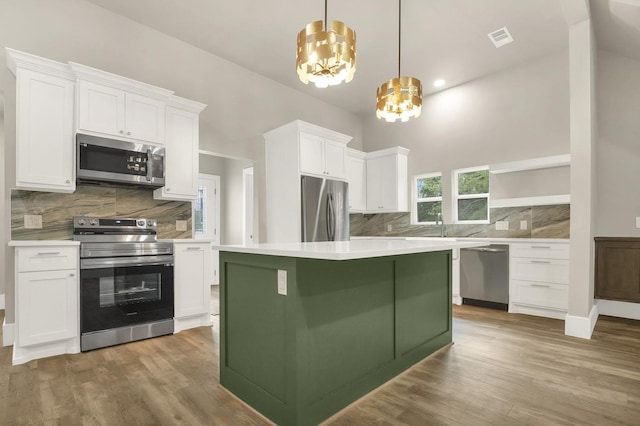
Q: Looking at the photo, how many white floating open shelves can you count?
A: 2